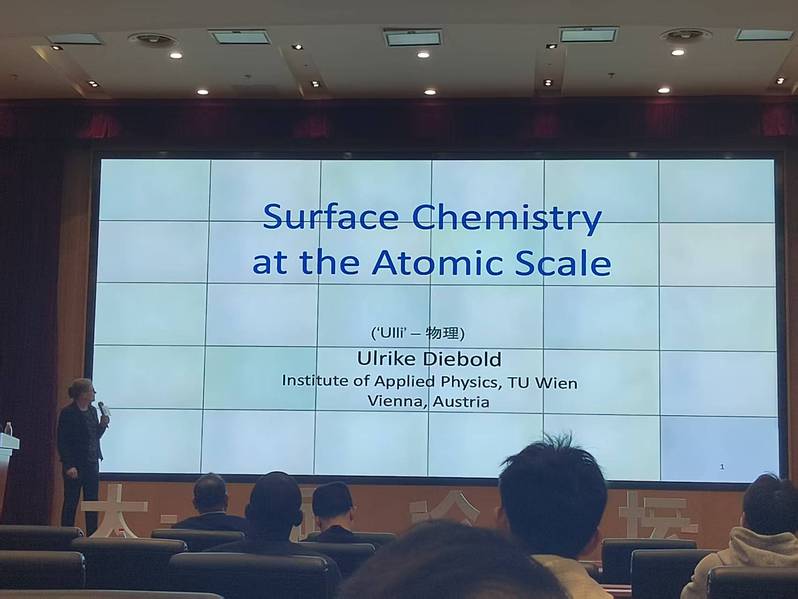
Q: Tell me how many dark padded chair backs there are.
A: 11